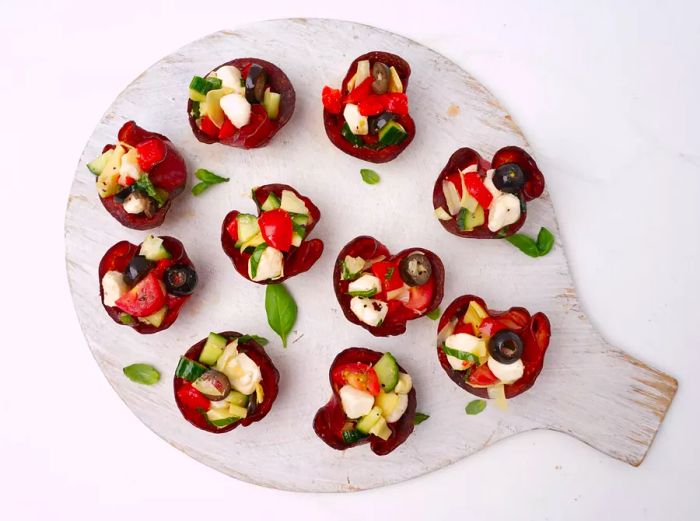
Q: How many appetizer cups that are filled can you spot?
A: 10